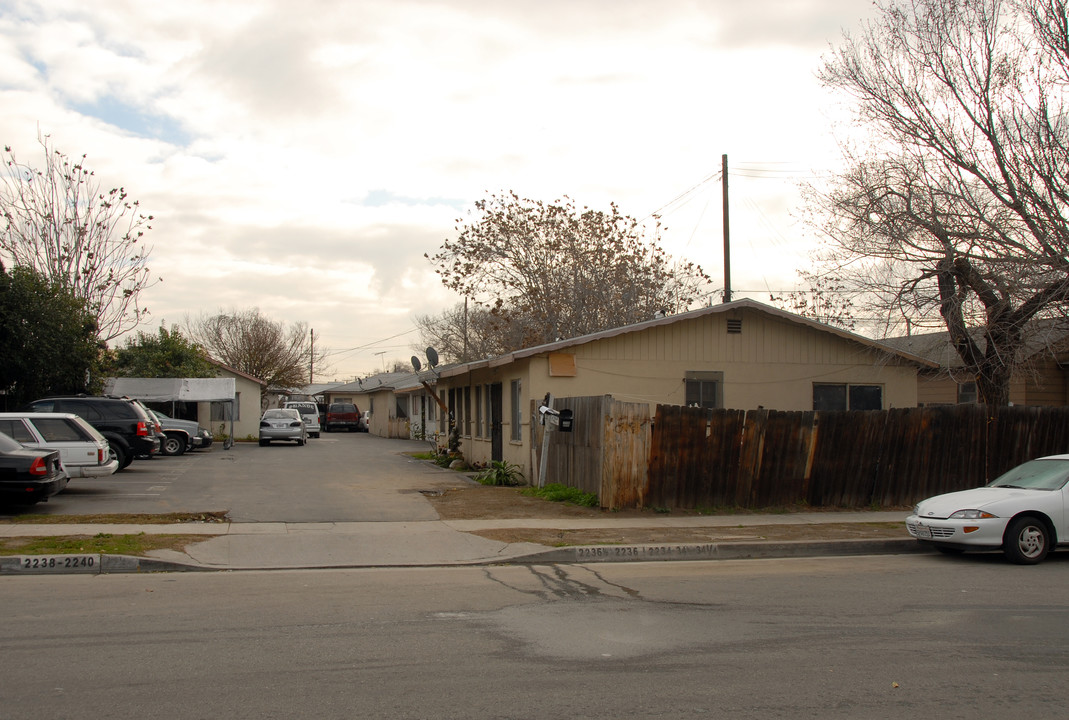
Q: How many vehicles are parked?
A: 11